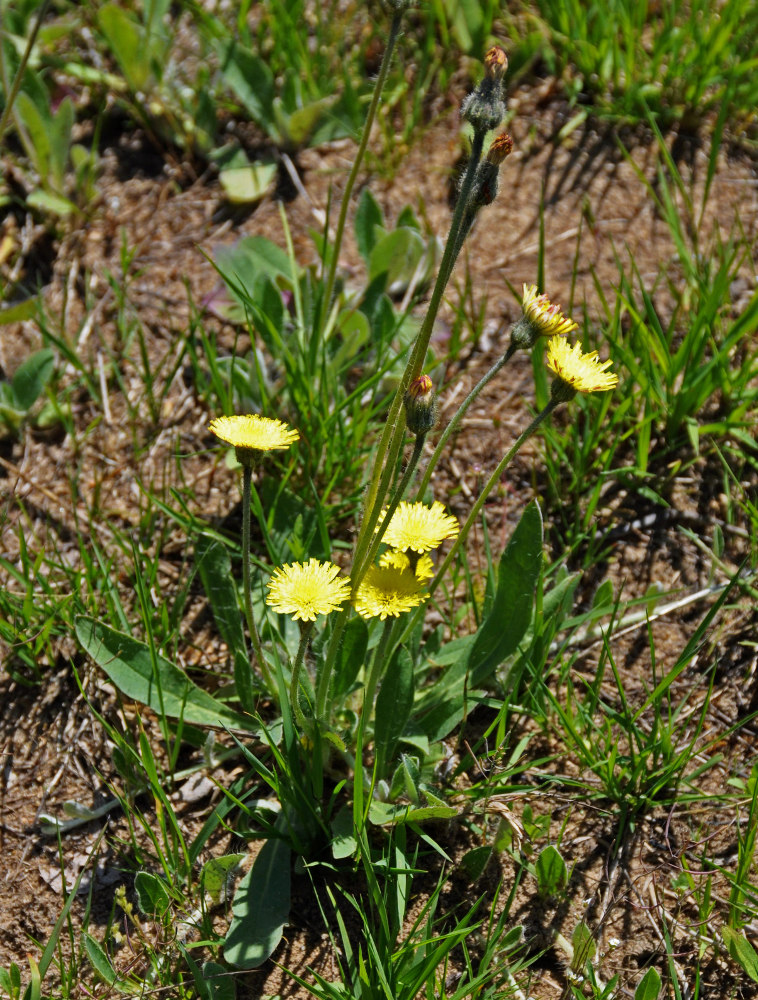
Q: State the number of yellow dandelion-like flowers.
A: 7